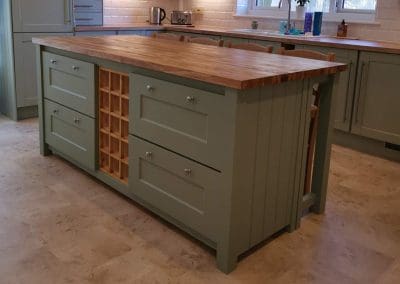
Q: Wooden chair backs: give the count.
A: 4